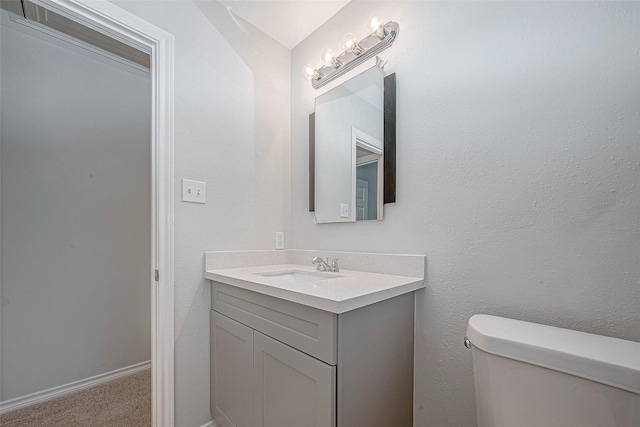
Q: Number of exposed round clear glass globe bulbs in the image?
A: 4